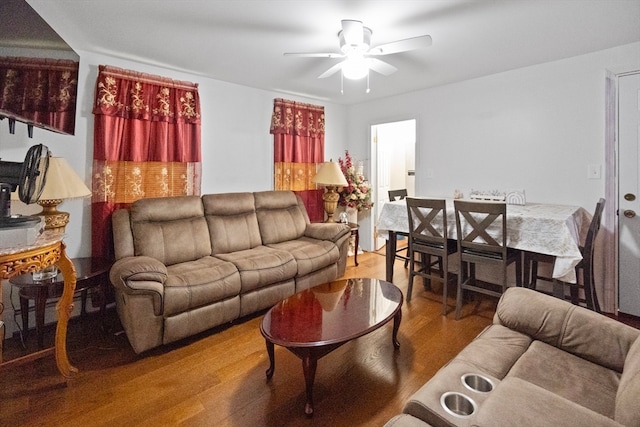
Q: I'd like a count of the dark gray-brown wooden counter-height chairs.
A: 4